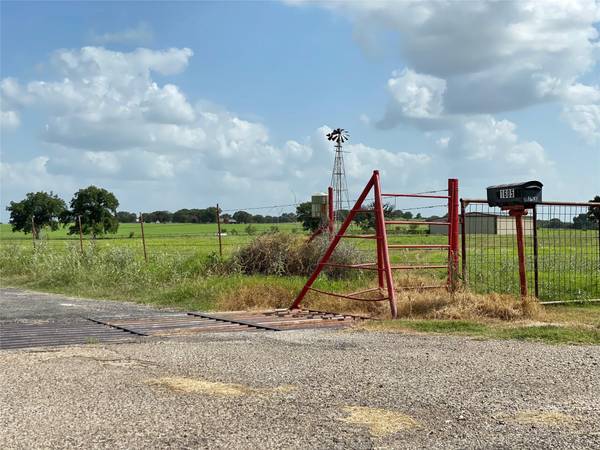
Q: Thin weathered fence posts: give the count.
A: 4